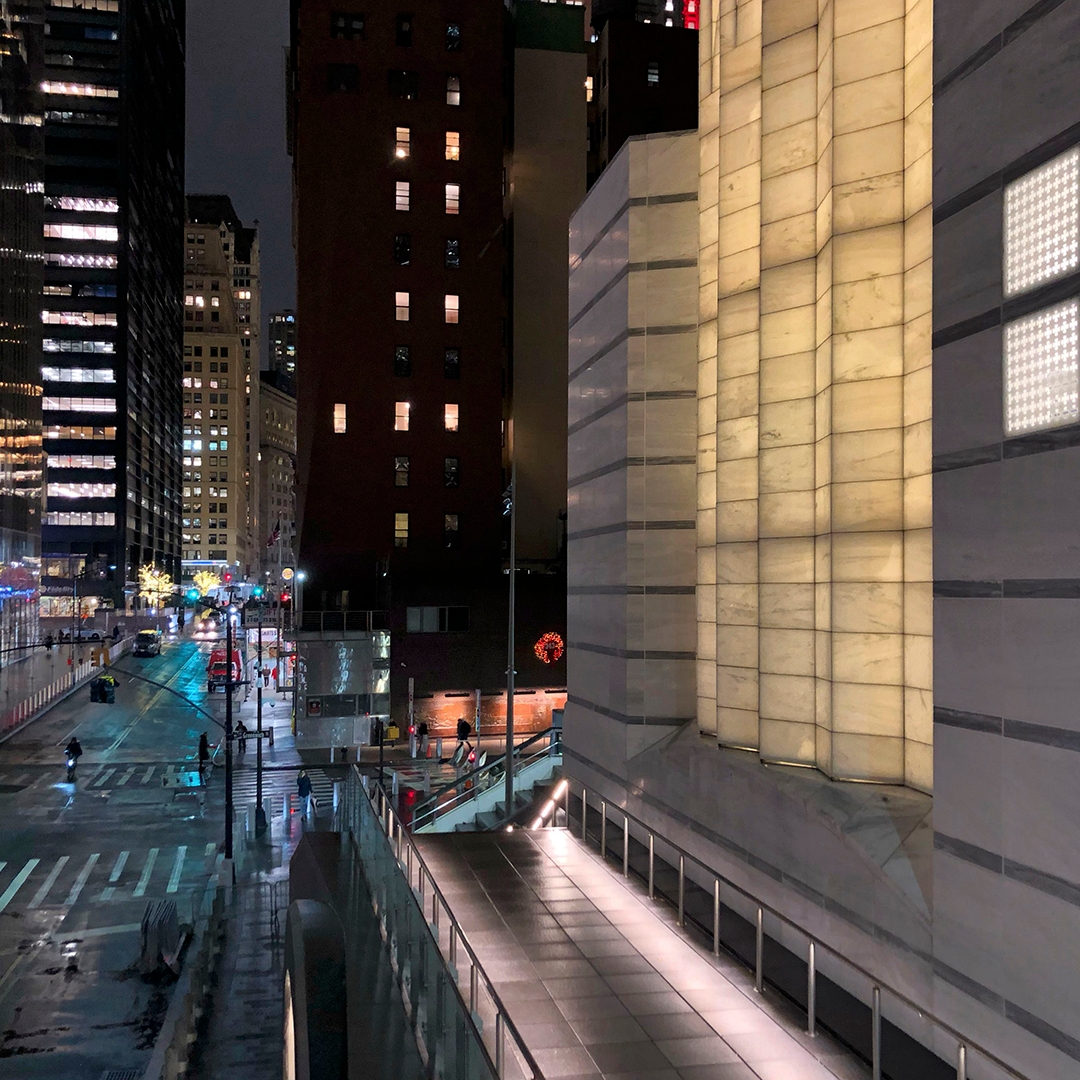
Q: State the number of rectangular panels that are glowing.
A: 2